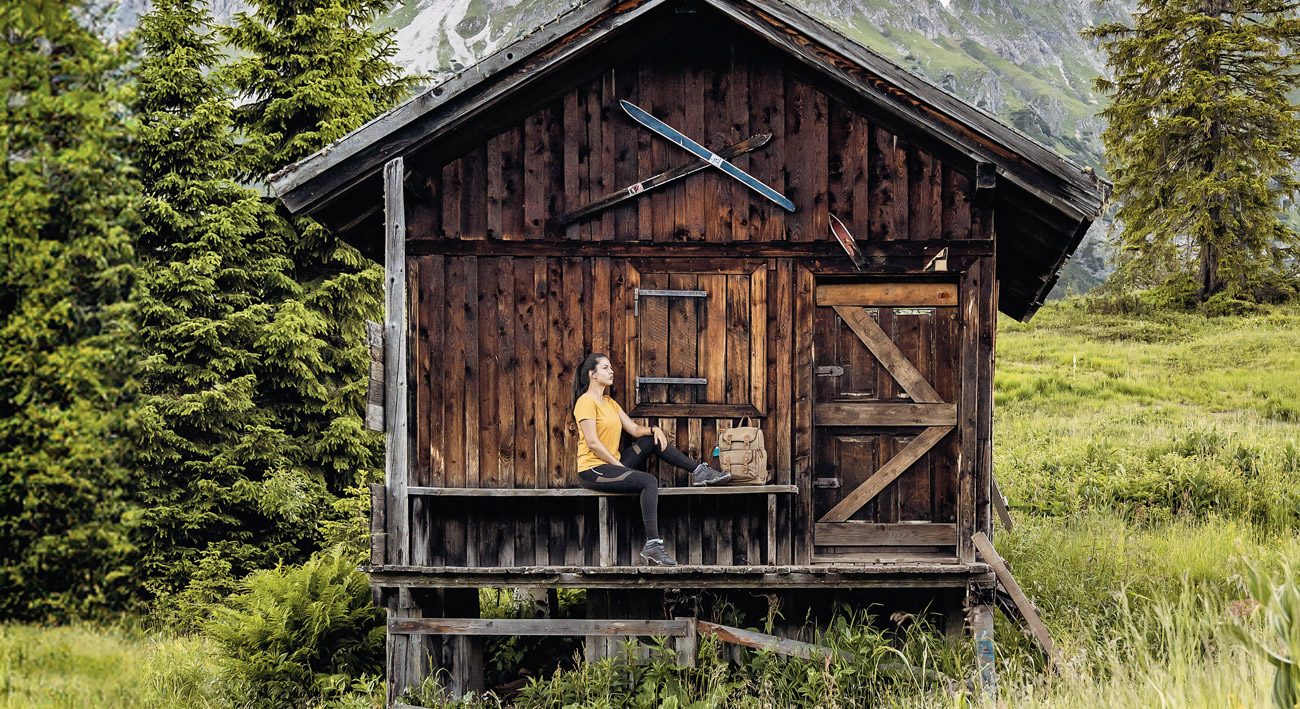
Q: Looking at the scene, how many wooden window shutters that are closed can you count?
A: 1